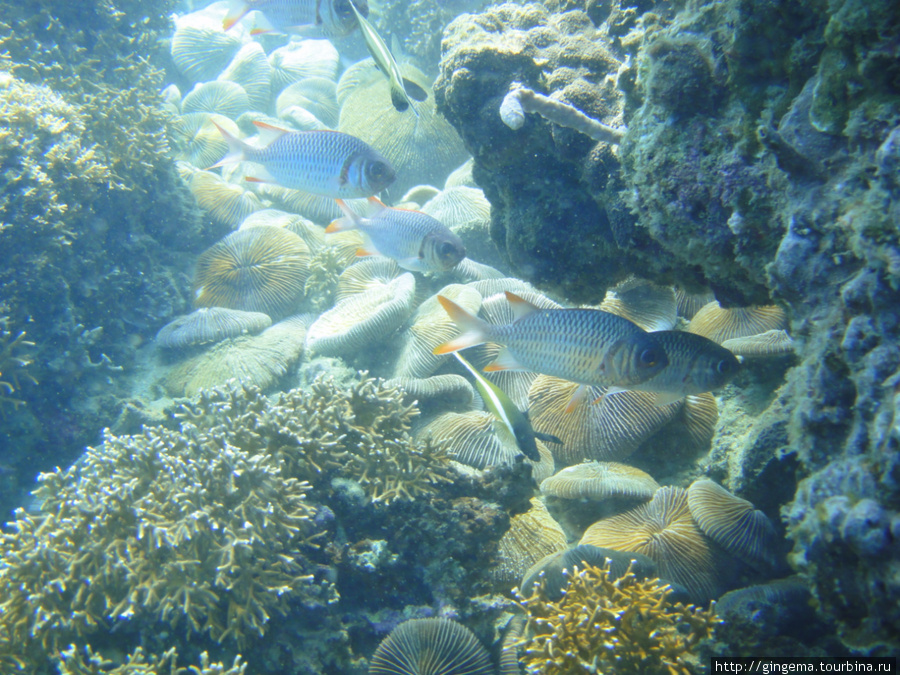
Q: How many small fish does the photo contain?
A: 7